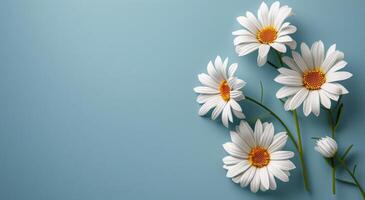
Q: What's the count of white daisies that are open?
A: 4